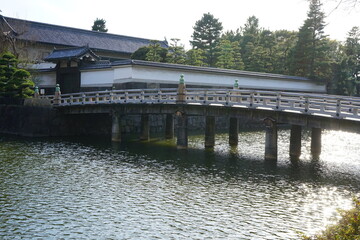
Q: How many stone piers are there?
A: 9